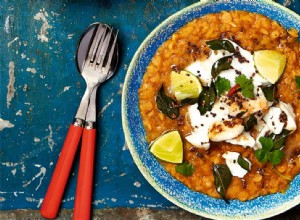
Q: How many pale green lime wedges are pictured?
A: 3